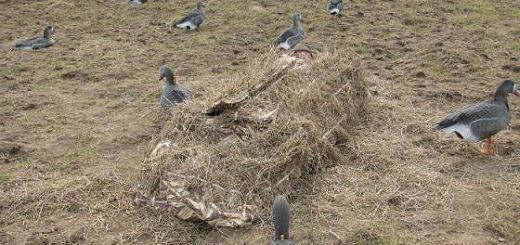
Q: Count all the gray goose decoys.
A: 8